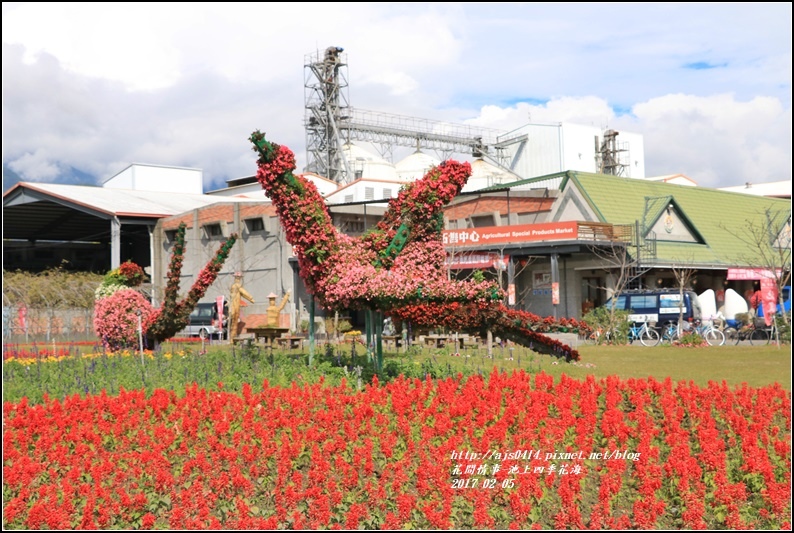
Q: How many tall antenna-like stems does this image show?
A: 2